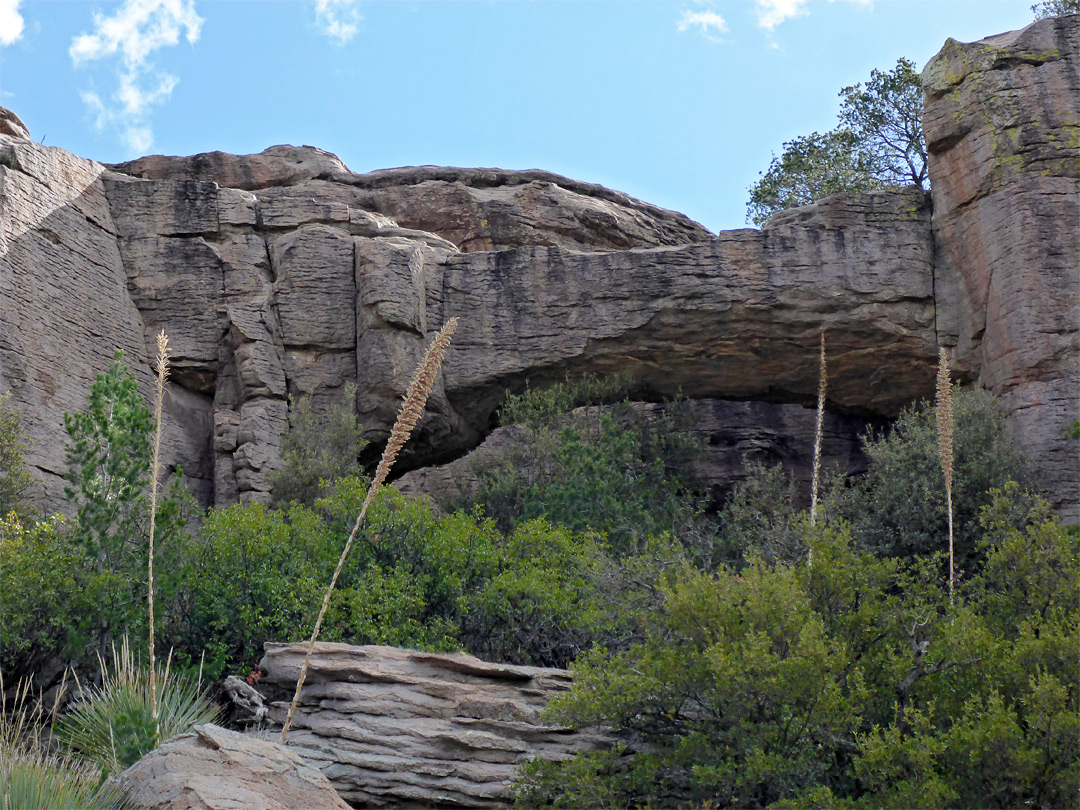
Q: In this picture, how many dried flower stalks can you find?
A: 4